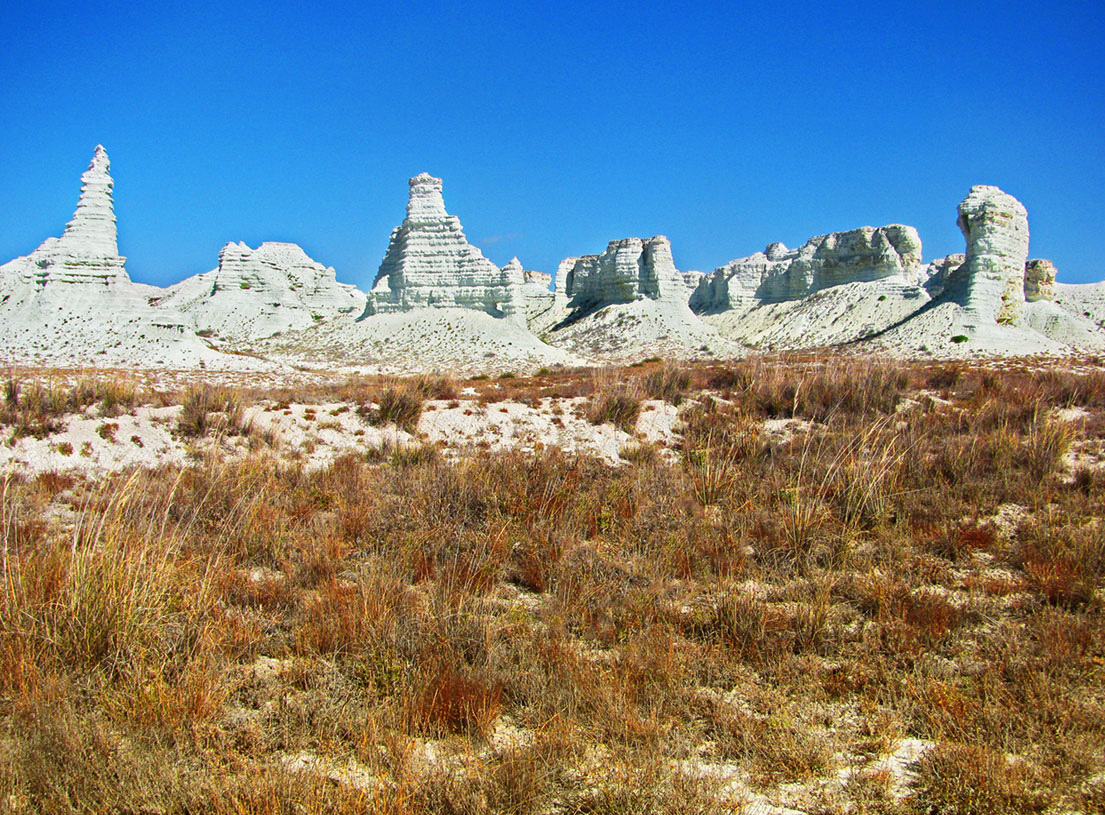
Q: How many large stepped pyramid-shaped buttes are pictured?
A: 2